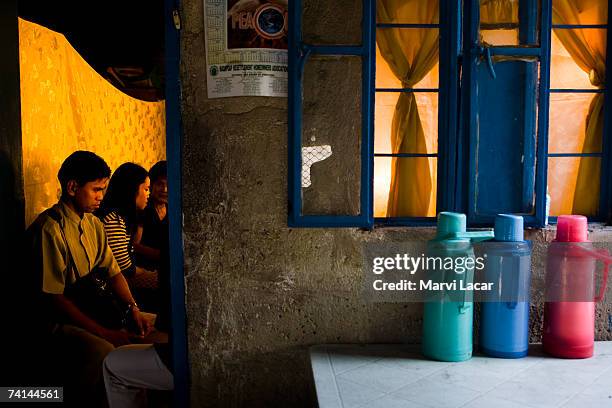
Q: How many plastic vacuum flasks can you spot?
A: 3